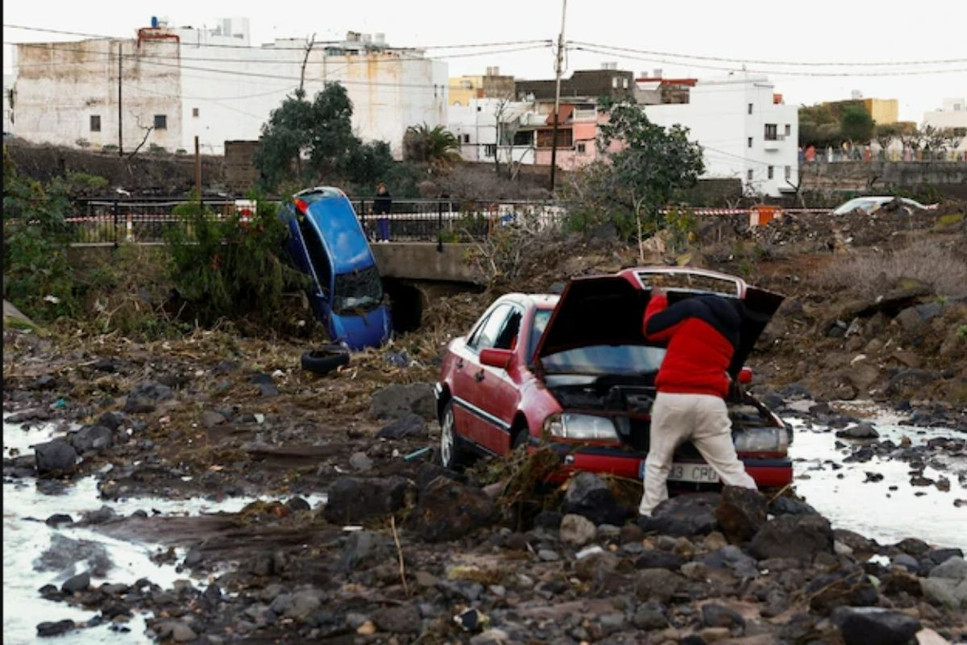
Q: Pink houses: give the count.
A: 1